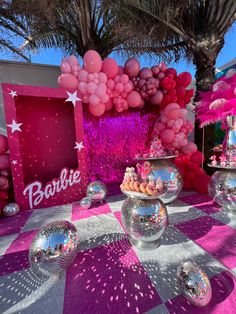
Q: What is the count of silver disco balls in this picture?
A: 8